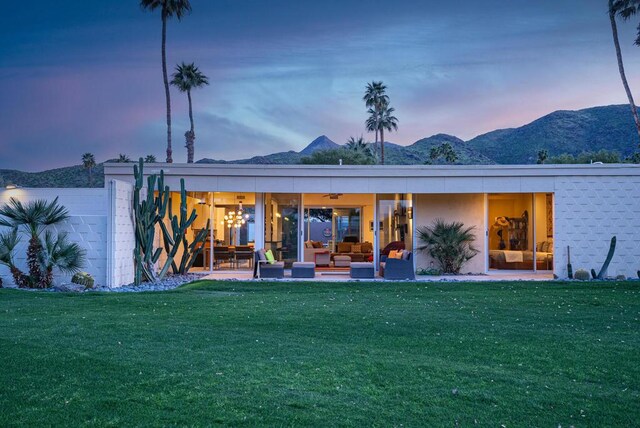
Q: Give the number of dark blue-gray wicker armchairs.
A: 2